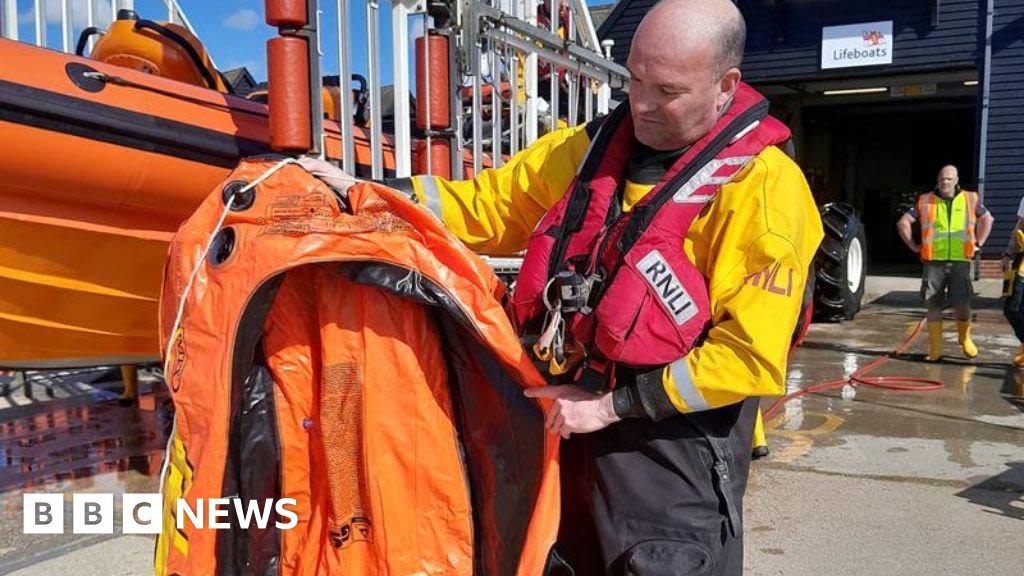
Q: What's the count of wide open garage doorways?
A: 1